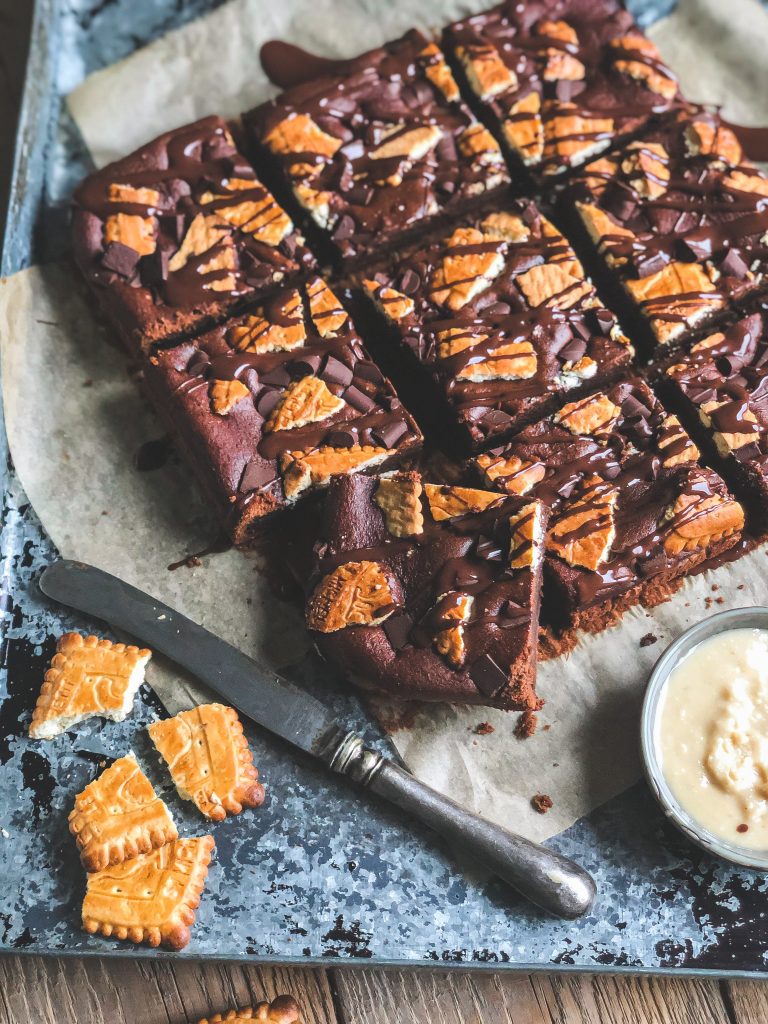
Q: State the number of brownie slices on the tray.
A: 9